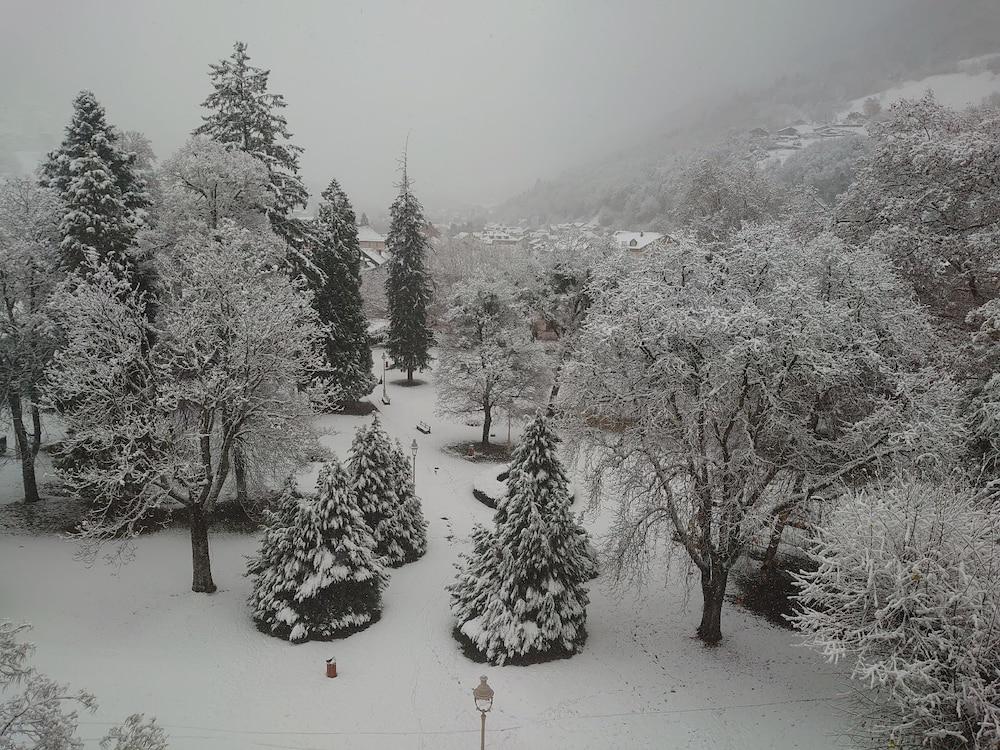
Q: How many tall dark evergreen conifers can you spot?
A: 4